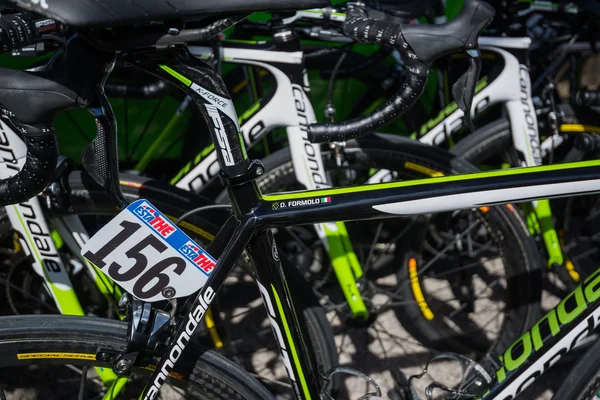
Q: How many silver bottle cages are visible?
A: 2